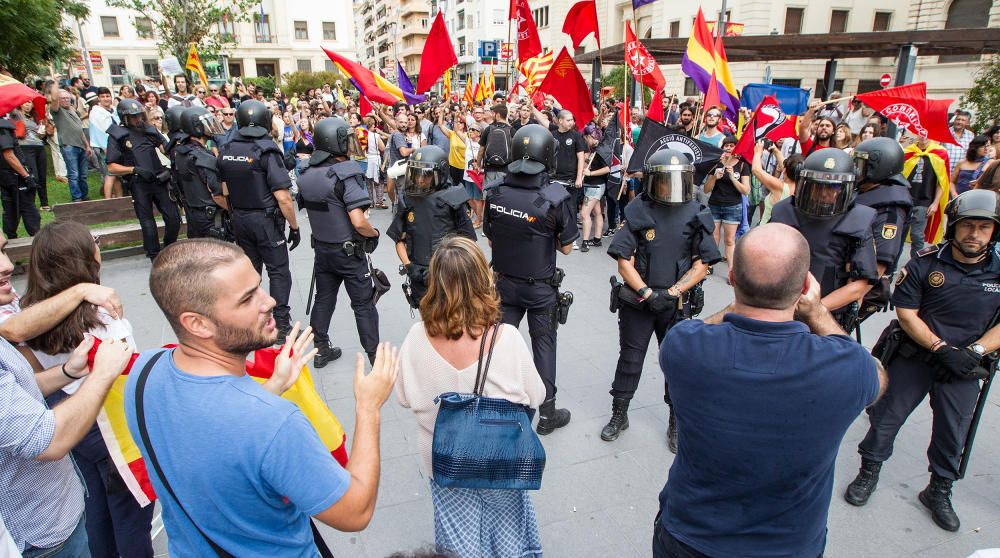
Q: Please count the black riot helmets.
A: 11